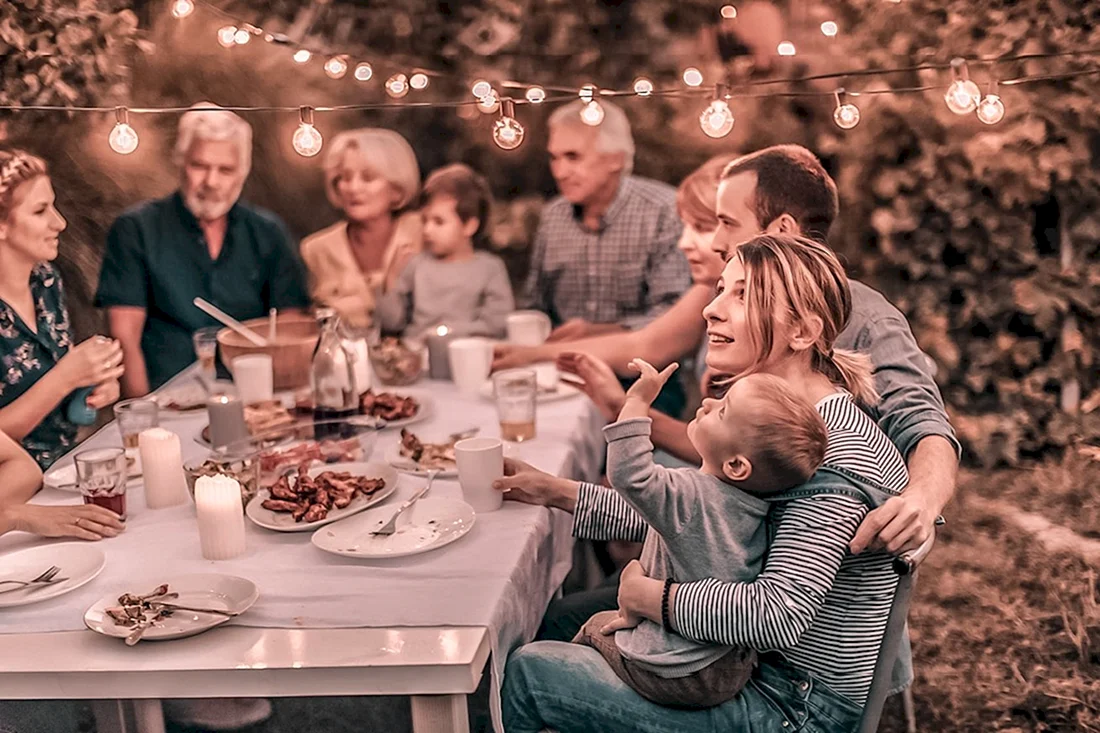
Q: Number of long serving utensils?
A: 2